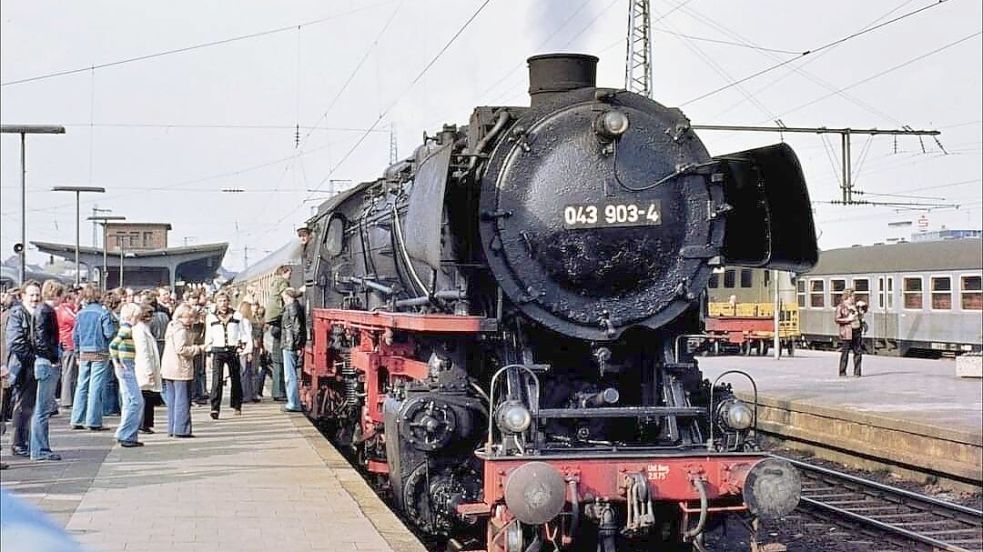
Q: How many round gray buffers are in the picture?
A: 2